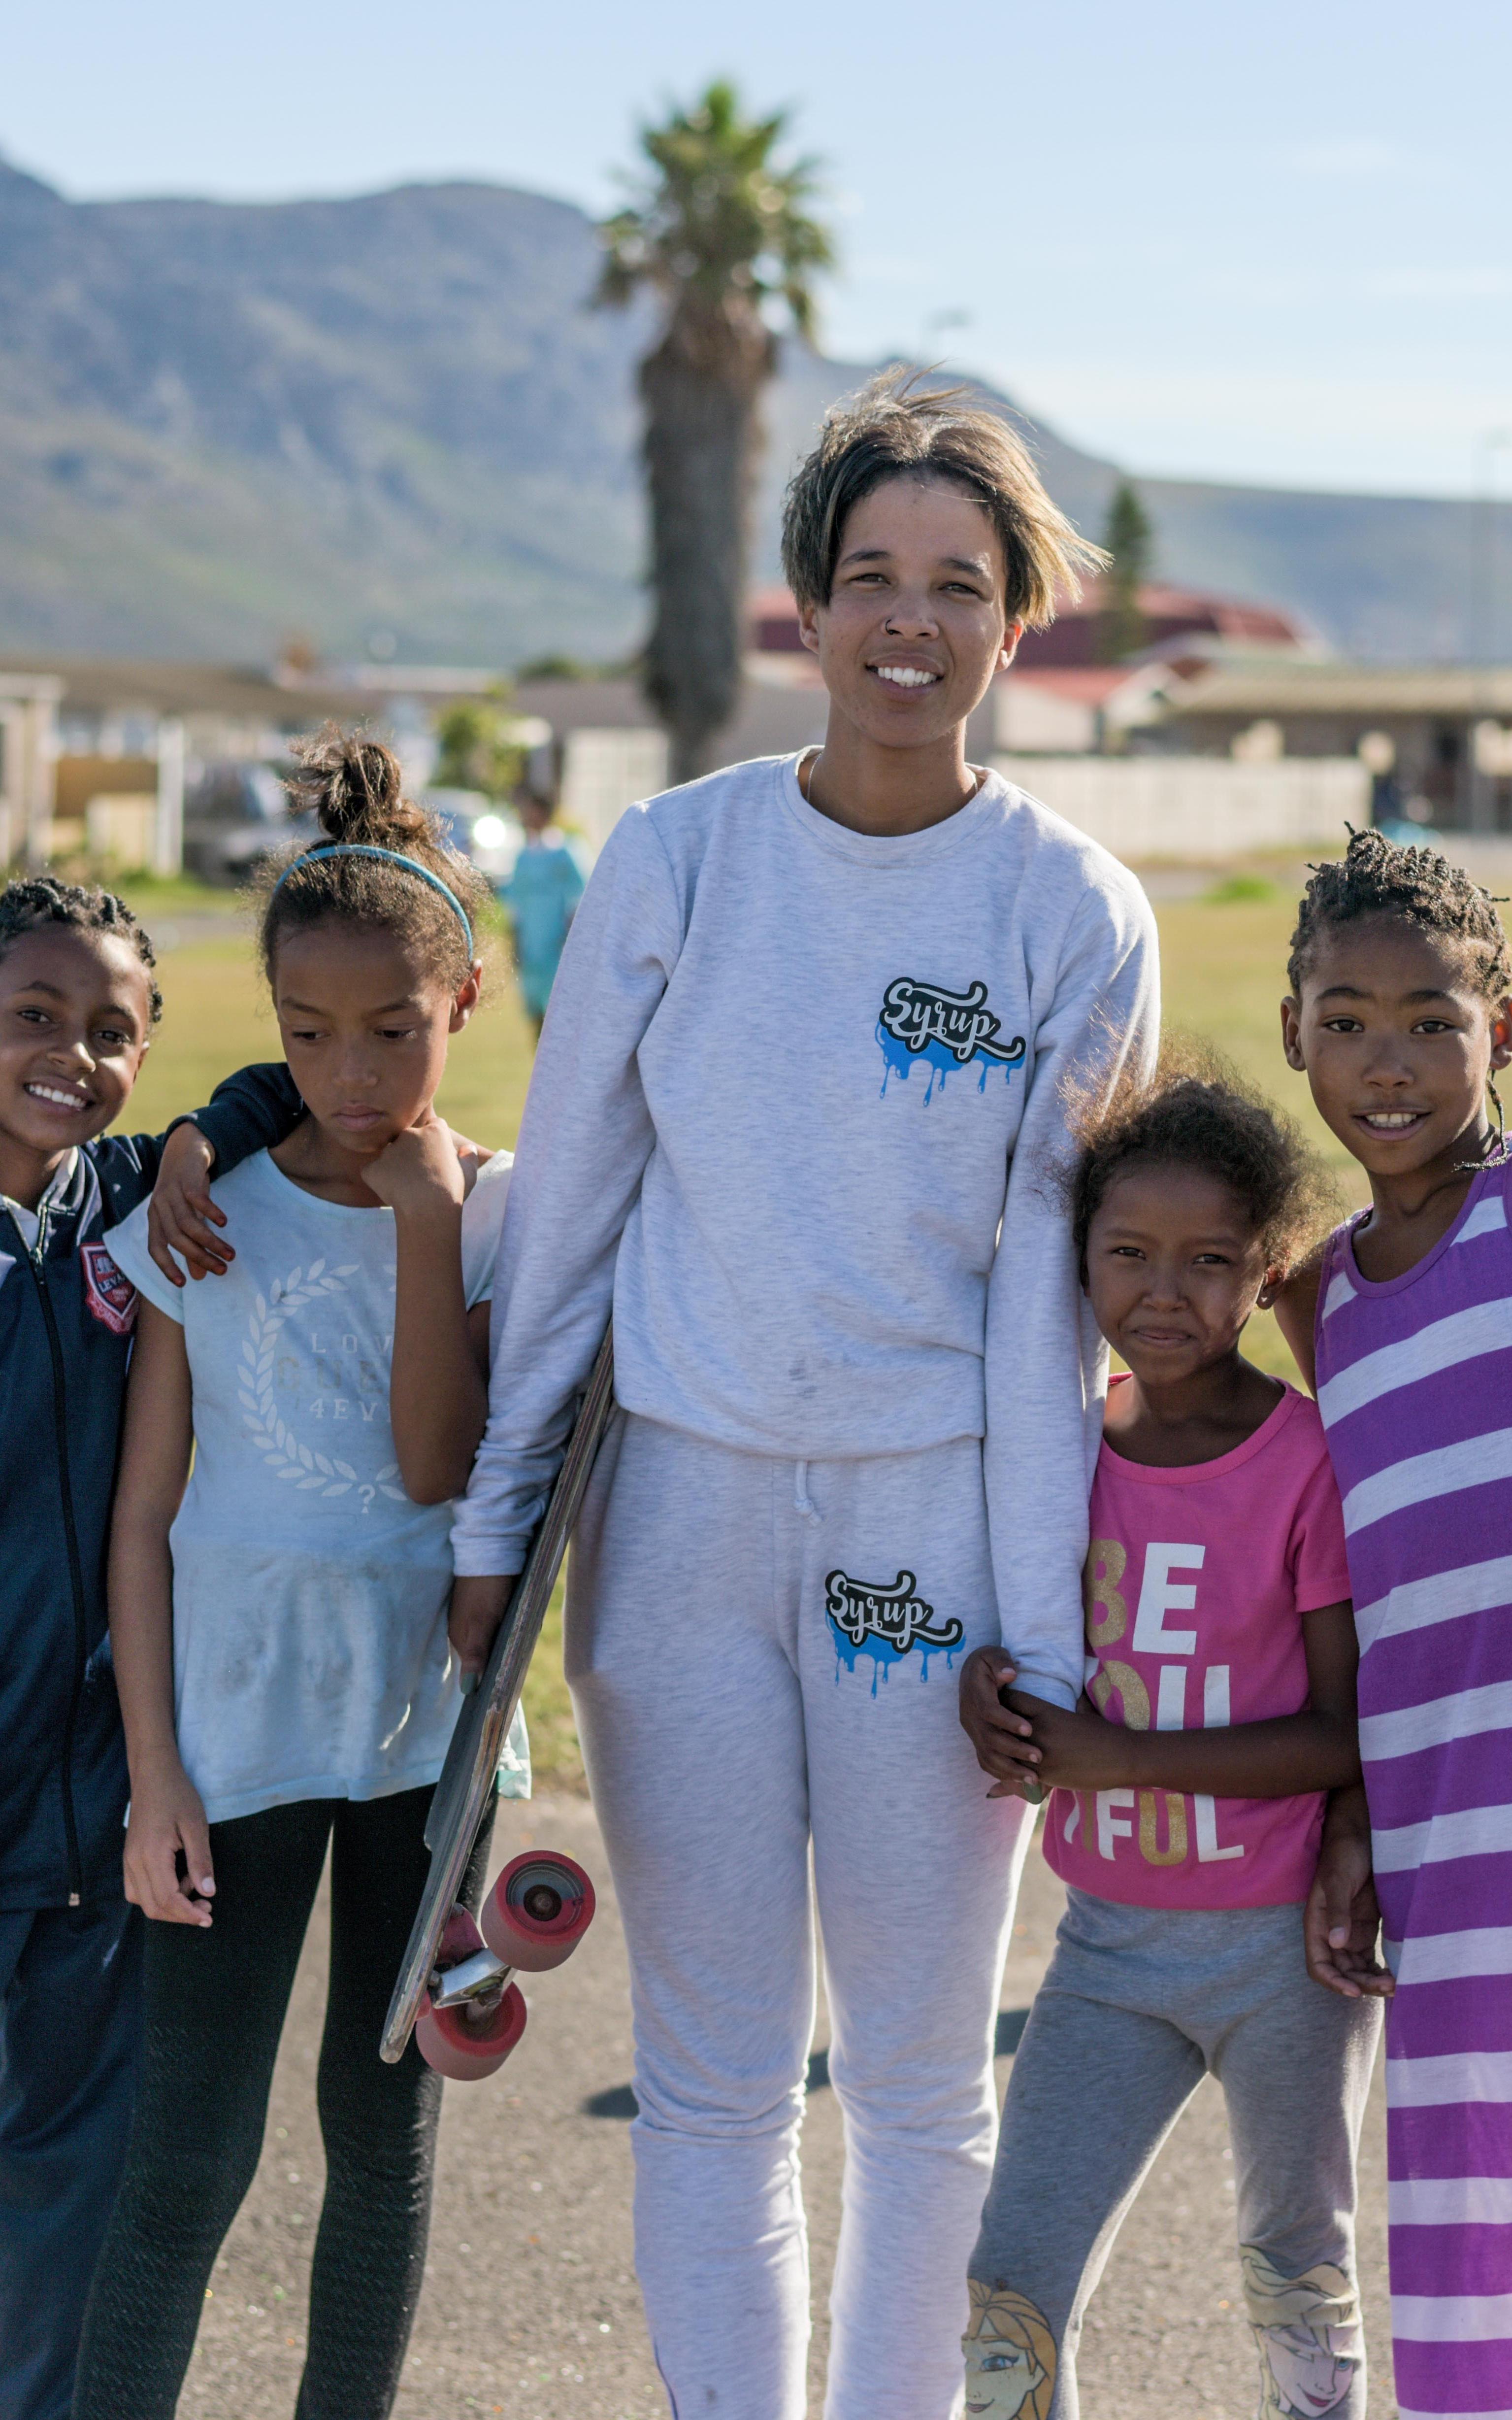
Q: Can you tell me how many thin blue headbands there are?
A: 1